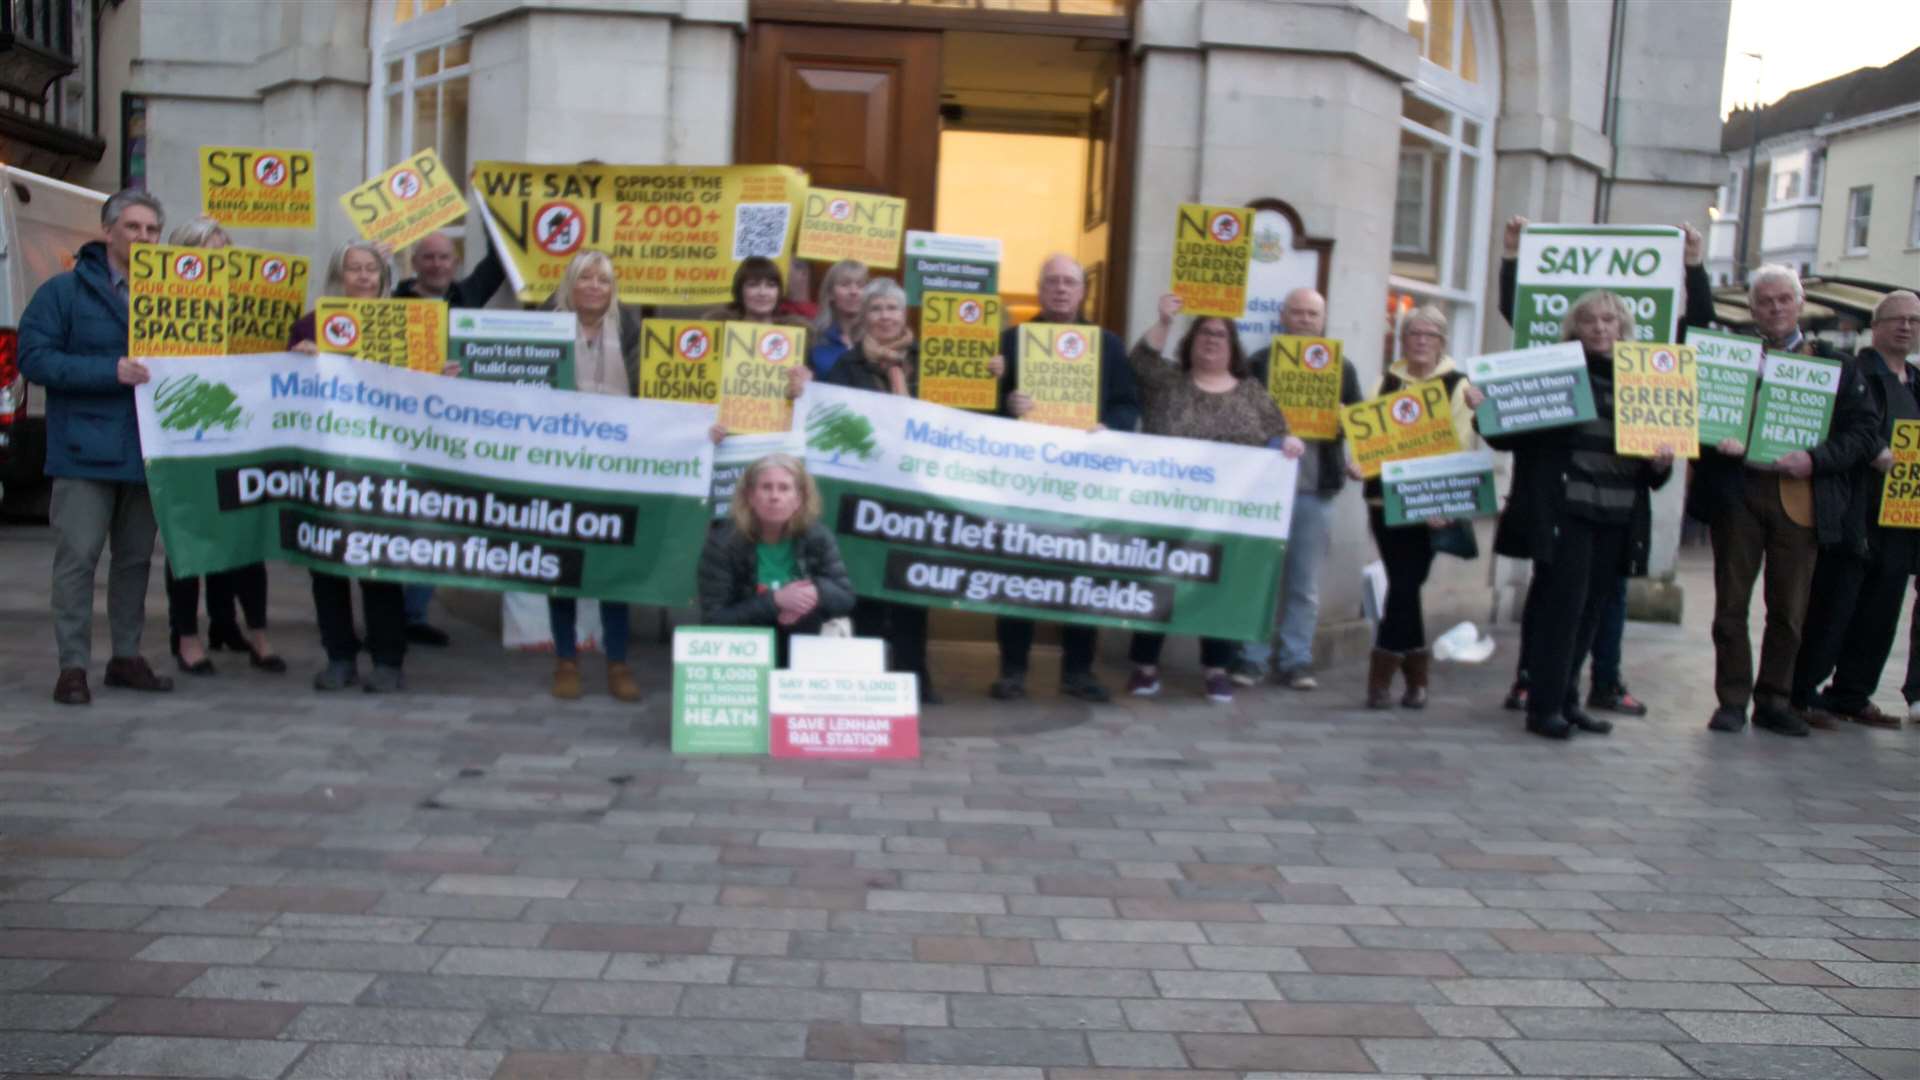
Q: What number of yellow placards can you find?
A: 15